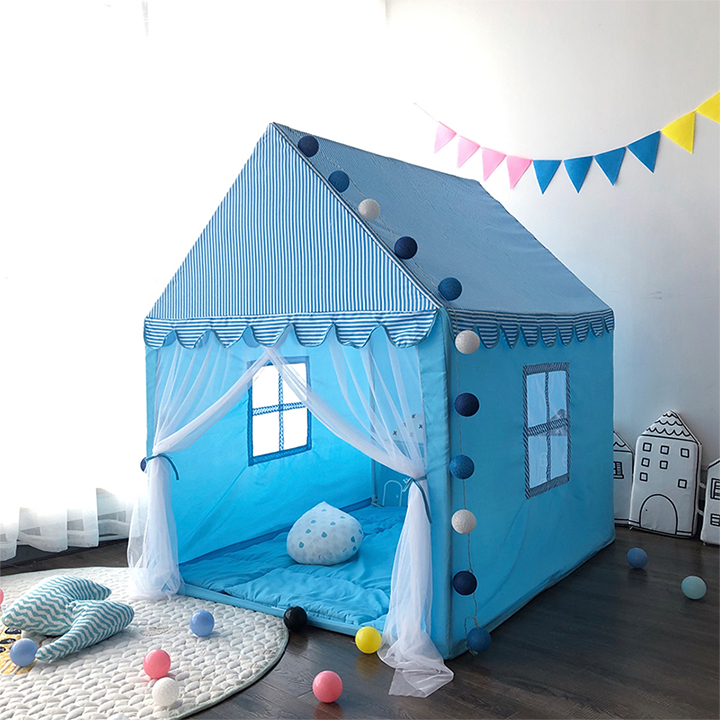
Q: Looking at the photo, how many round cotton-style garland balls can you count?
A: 11